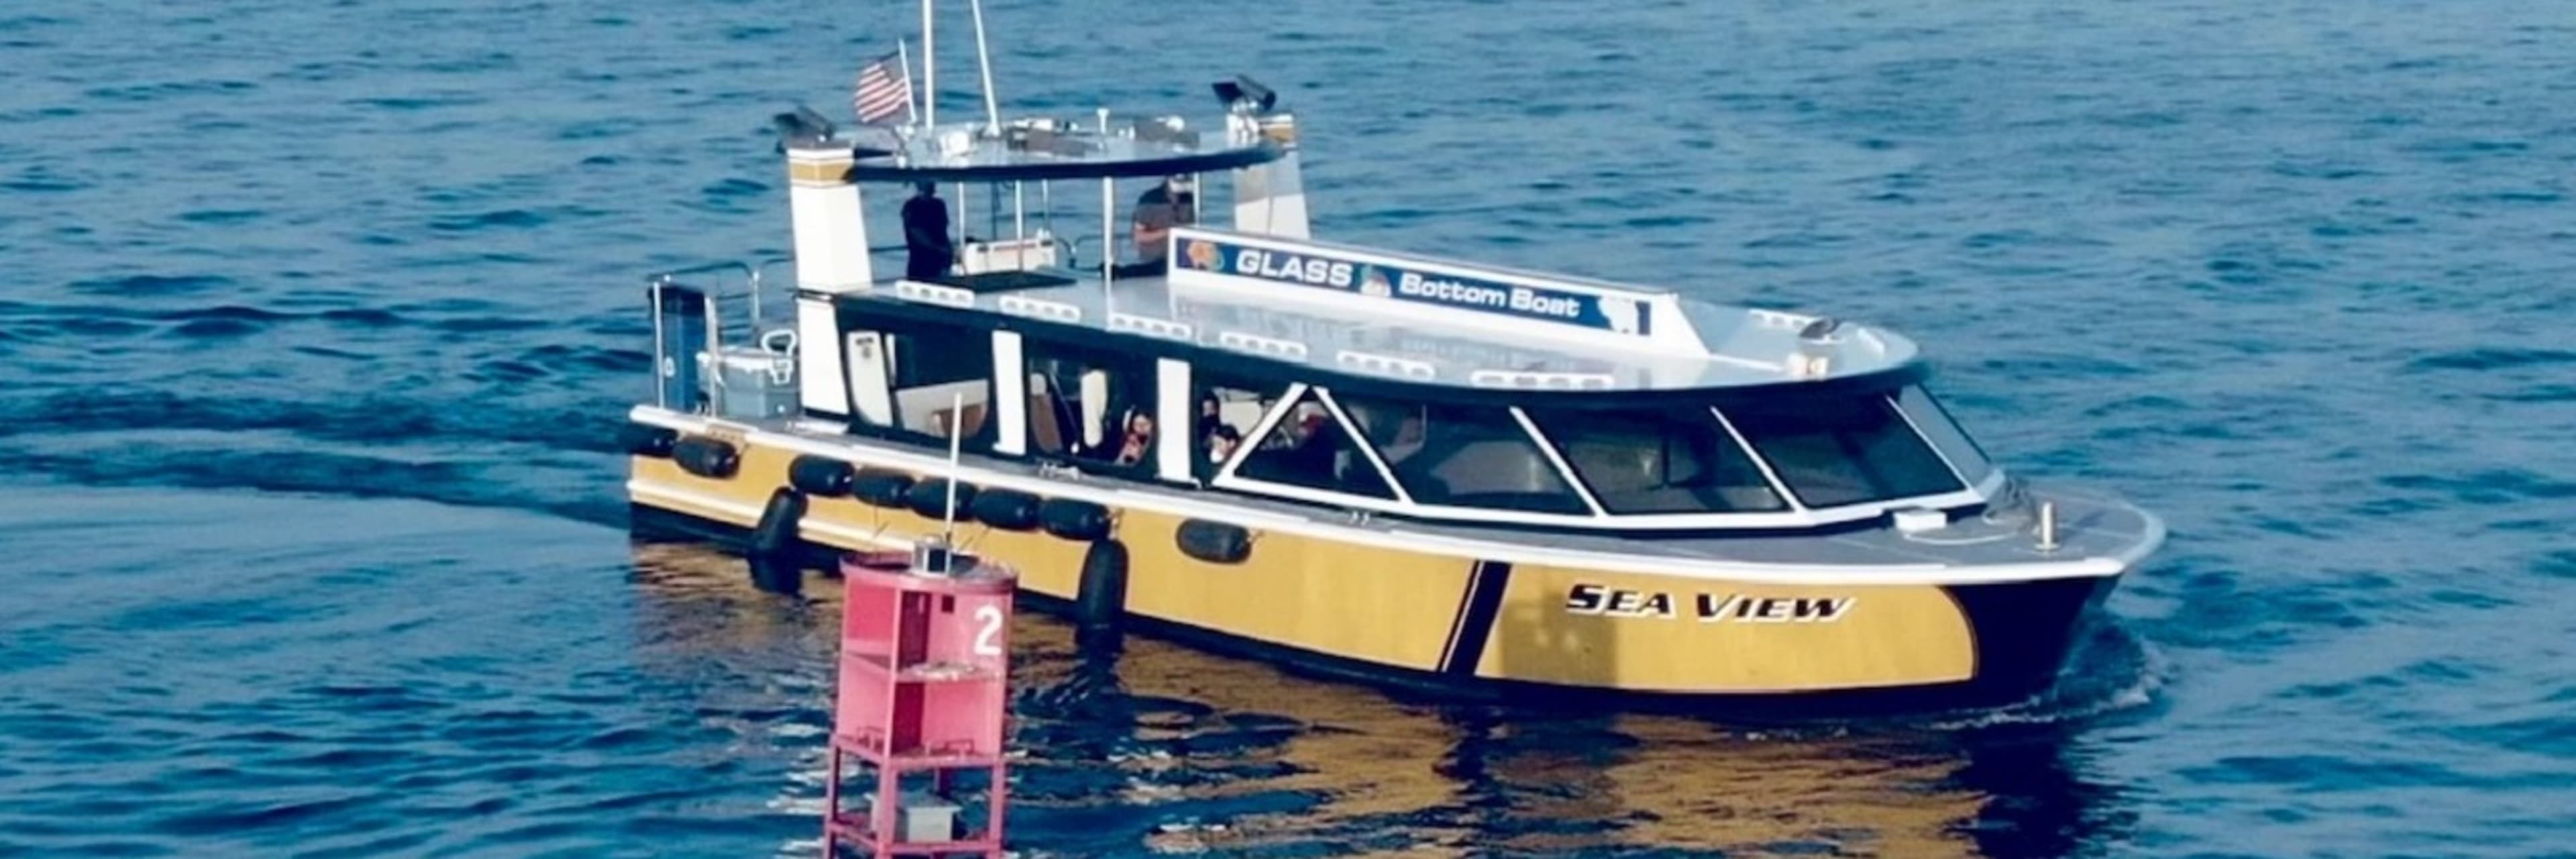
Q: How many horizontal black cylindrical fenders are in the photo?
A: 8